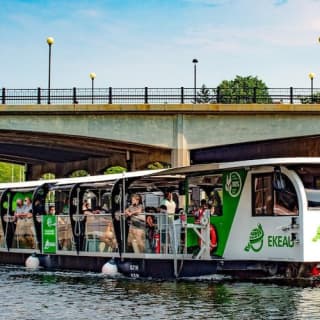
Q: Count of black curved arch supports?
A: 4